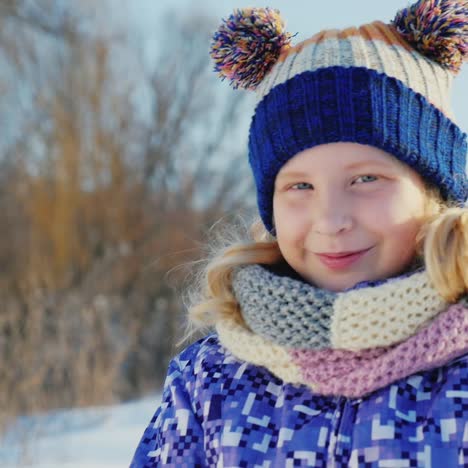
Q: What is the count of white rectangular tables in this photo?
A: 0